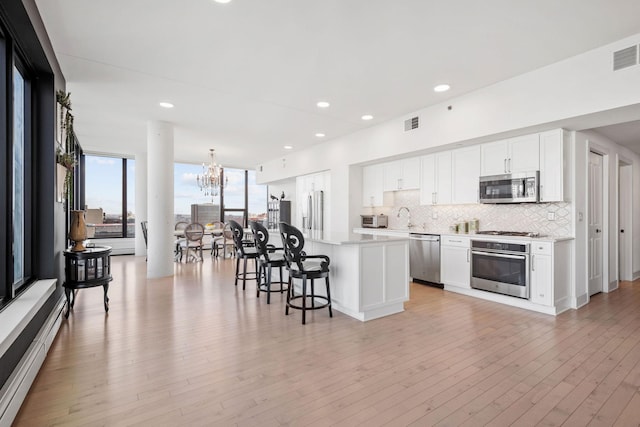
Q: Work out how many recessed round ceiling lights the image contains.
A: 7